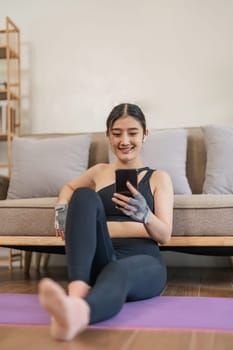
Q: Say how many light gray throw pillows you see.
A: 3